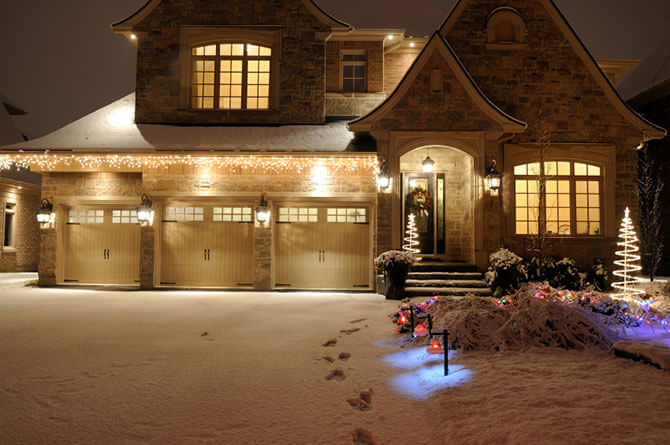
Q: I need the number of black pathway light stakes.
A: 3